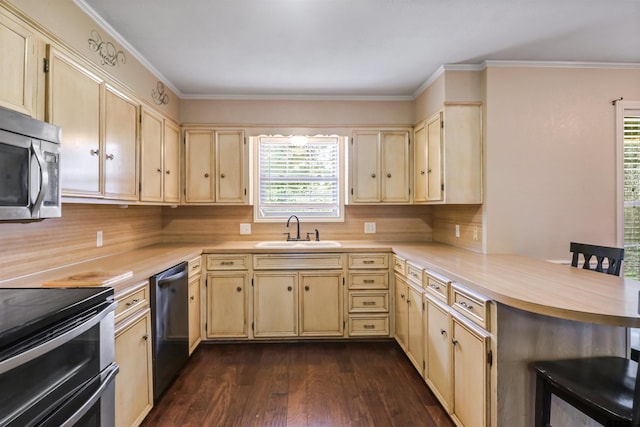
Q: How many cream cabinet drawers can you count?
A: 11